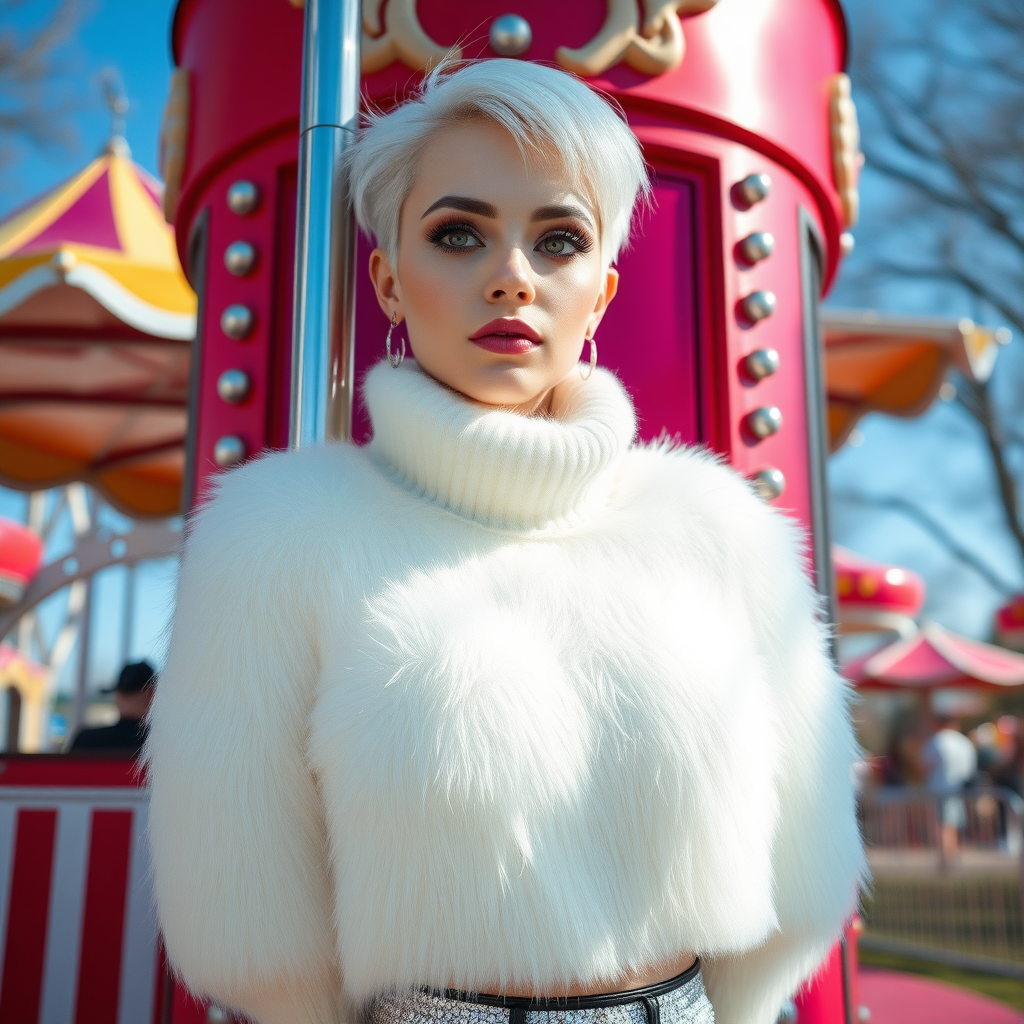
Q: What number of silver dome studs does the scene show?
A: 12